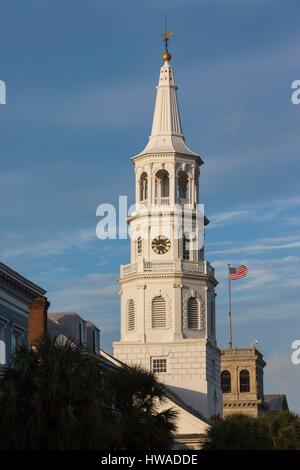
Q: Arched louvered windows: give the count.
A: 3